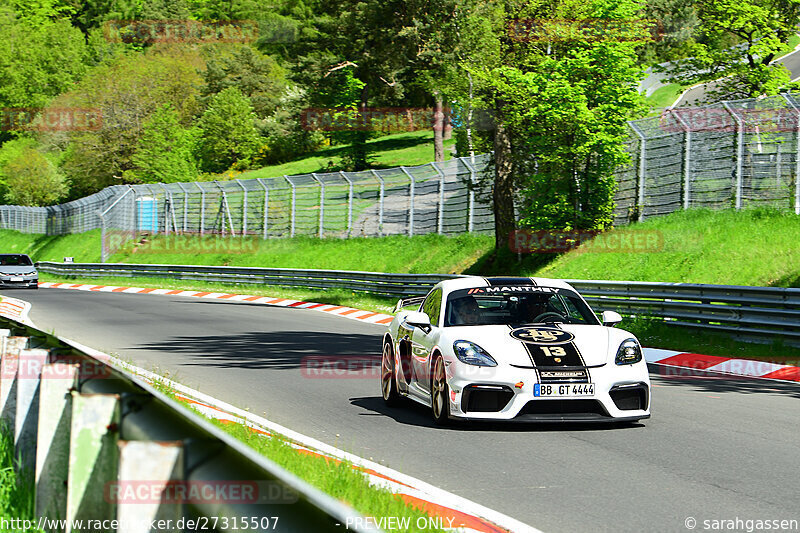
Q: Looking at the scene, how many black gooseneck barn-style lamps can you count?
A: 0